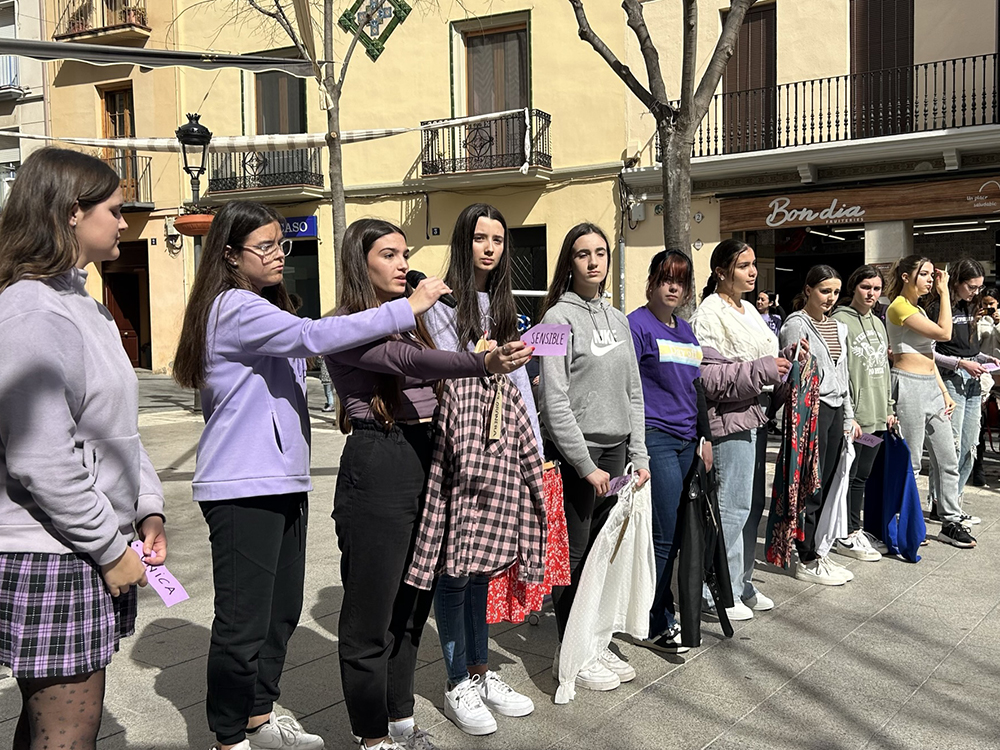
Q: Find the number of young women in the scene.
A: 11